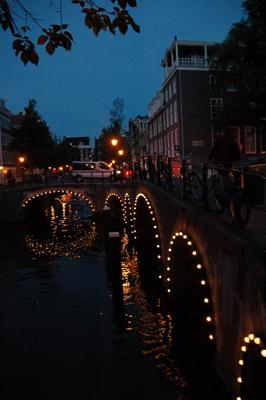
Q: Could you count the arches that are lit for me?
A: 6